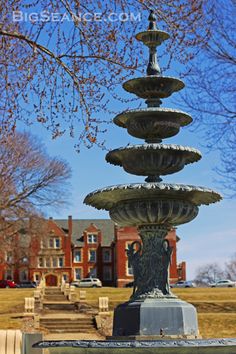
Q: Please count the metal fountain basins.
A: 5